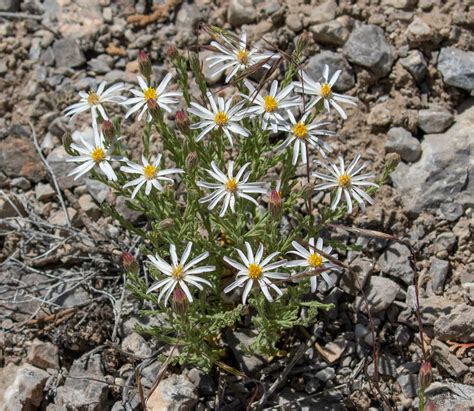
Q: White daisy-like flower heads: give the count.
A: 14